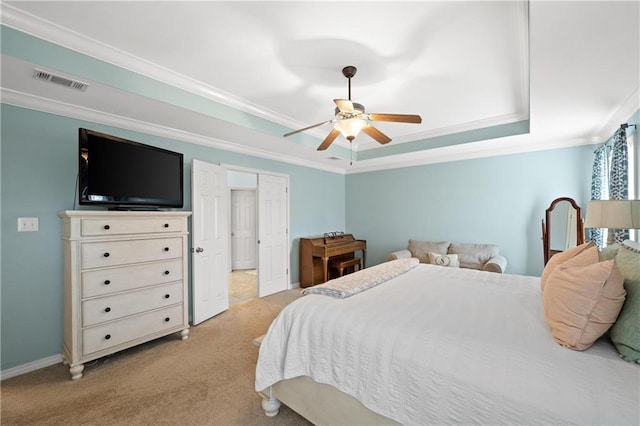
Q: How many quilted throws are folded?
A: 1